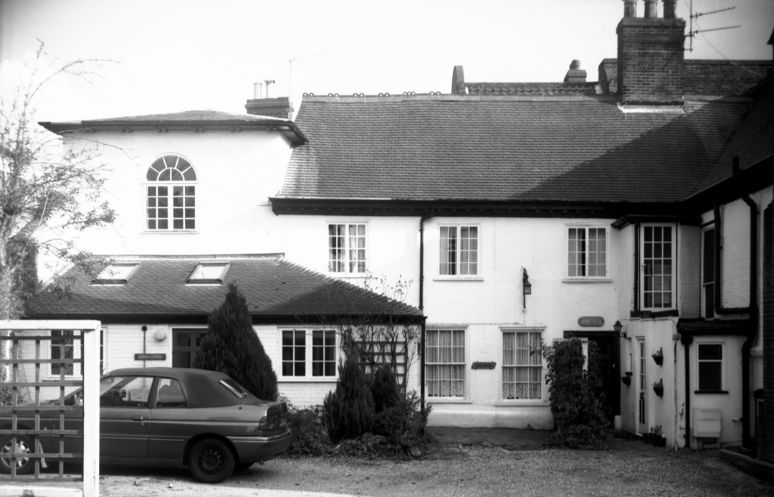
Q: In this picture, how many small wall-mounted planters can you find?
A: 3